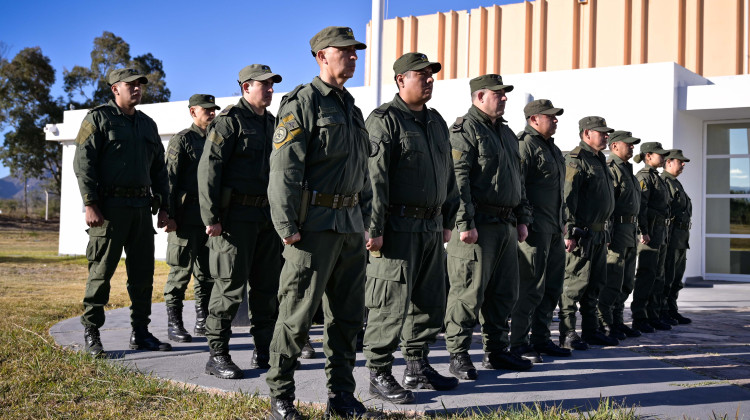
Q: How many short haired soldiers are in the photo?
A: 10